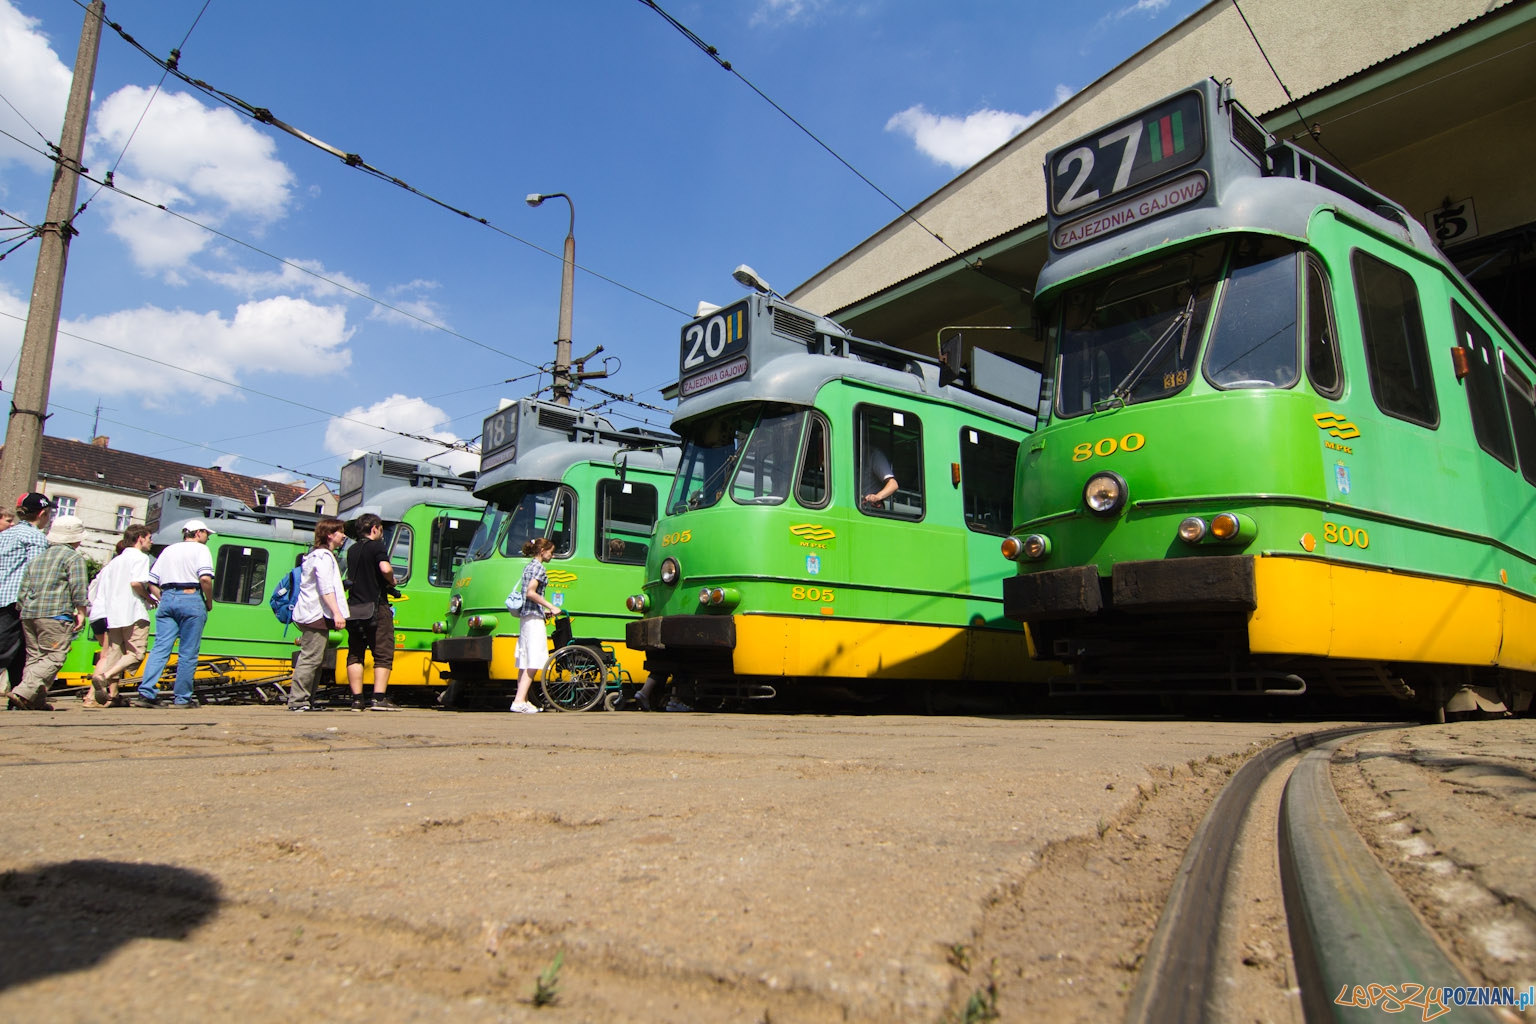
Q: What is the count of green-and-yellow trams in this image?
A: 5